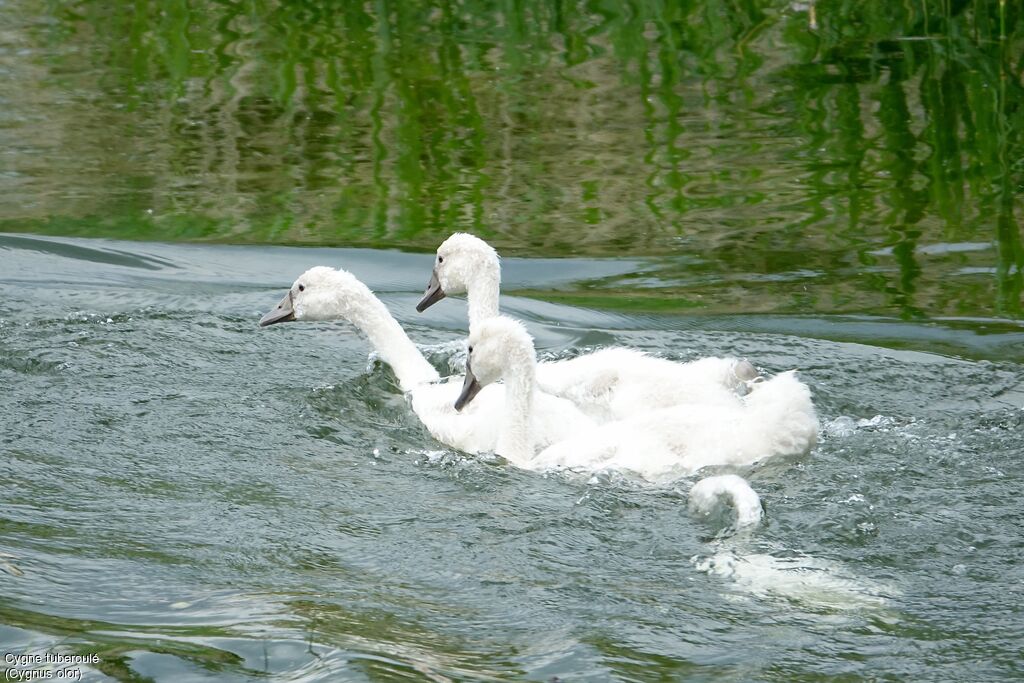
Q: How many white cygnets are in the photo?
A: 4